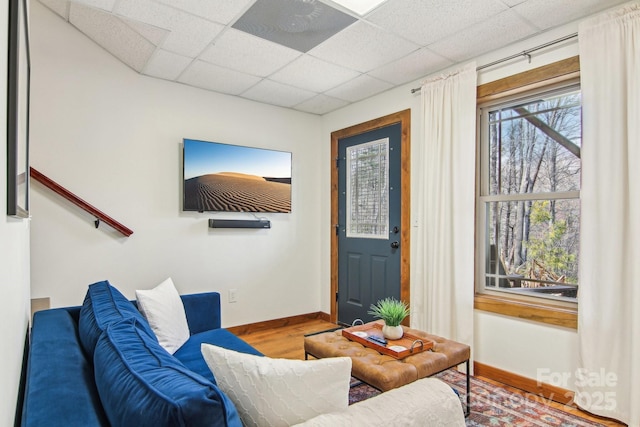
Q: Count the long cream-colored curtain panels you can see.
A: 2